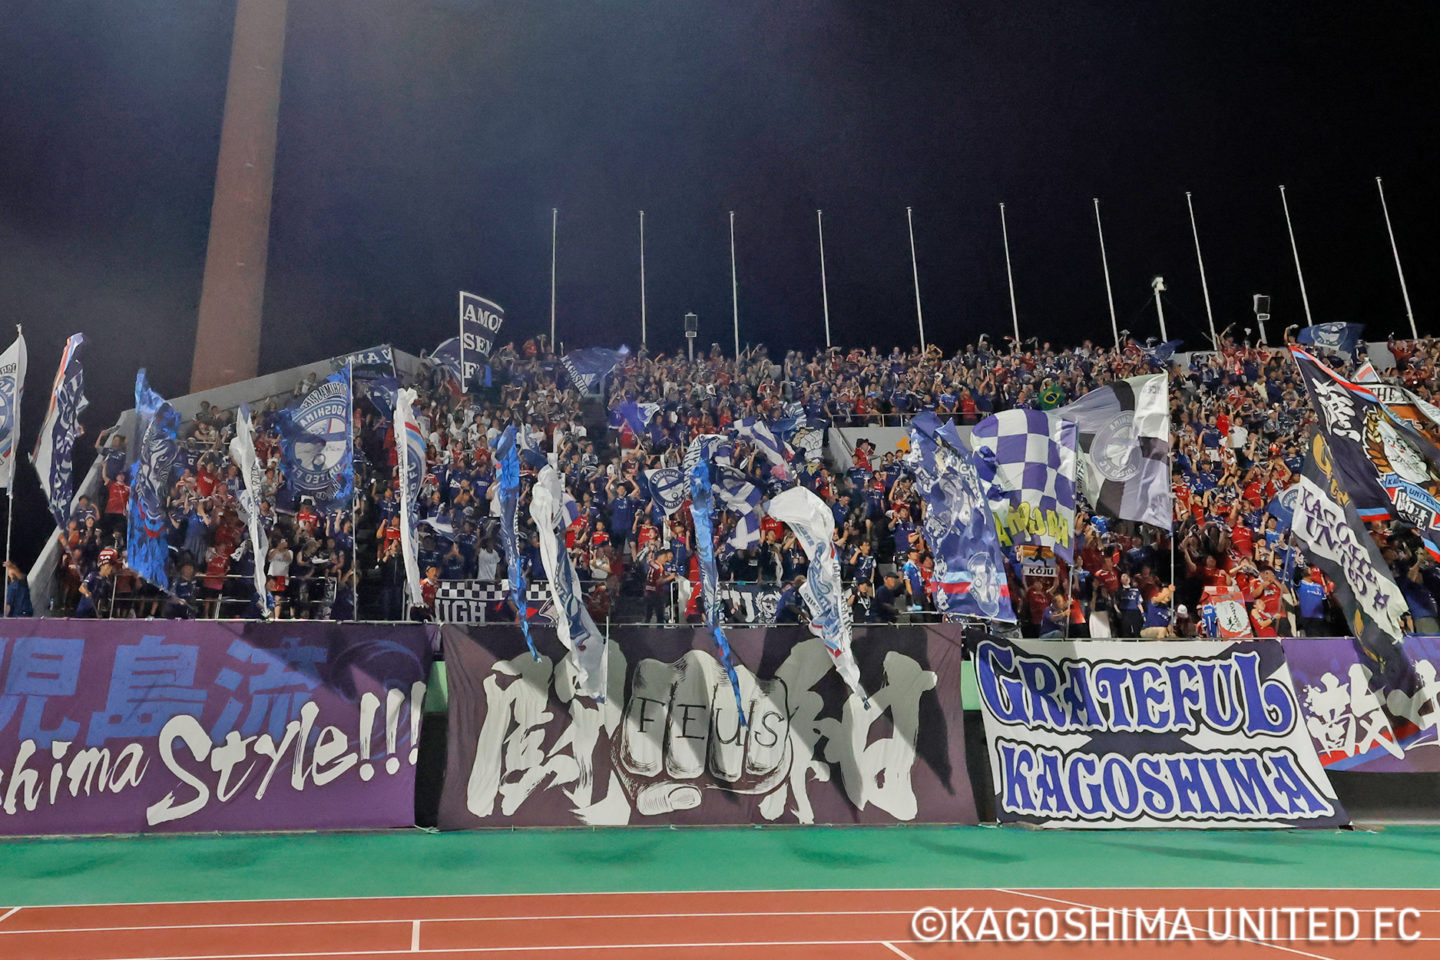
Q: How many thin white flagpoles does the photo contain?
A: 10